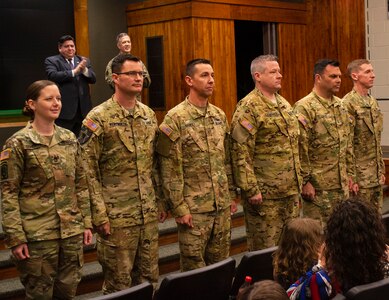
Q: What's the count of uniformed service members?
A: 7